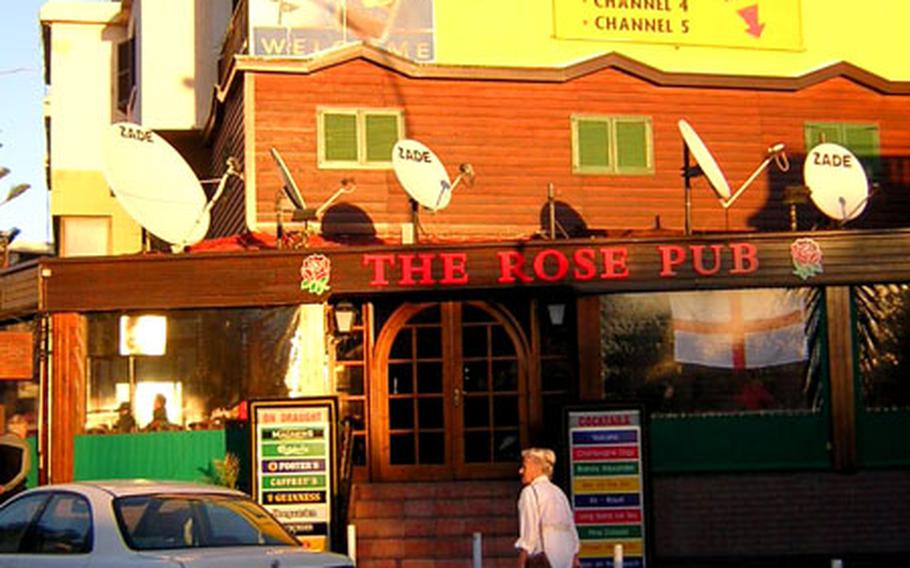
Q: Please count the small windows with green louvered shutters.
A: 3